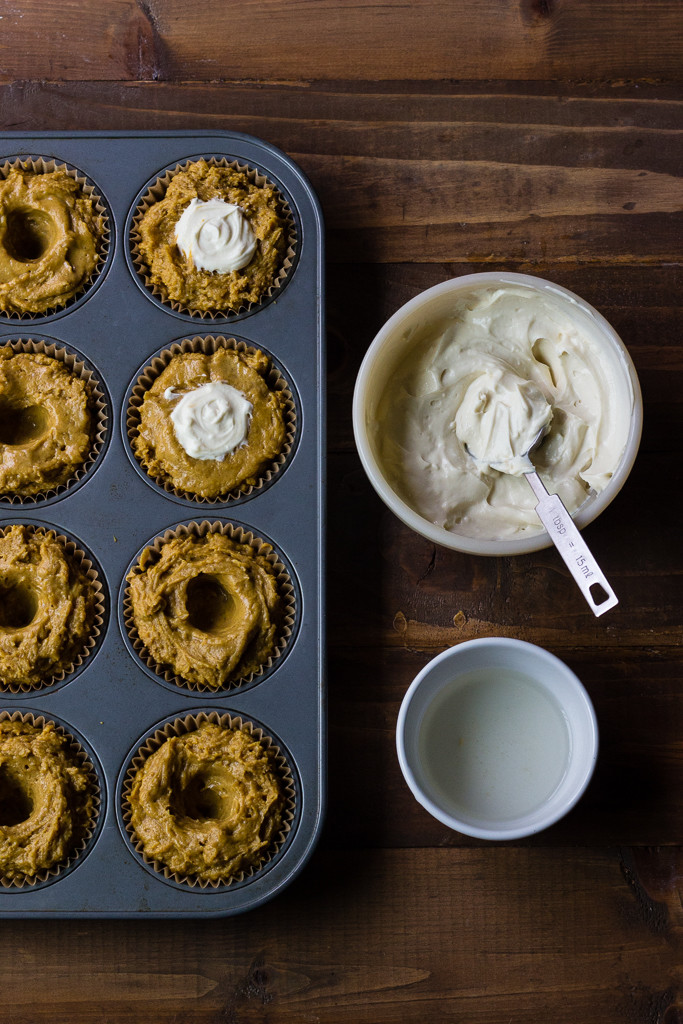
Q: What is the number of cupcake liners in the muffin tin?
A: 8